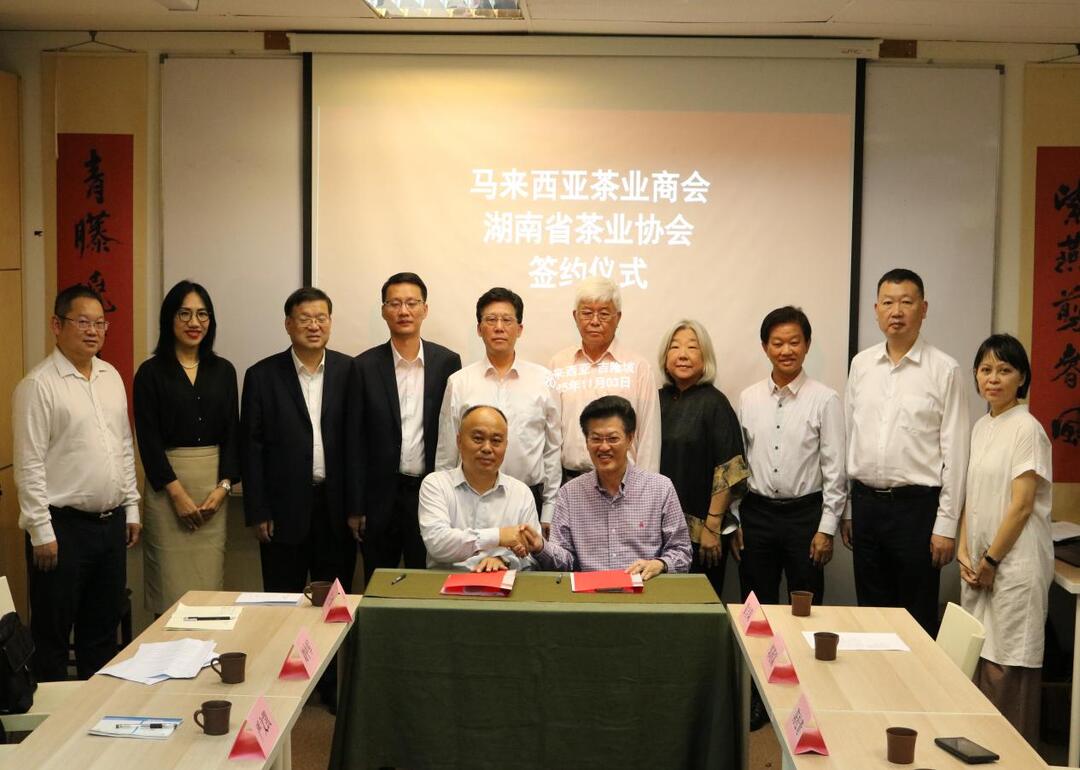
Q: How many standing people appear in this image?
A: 10